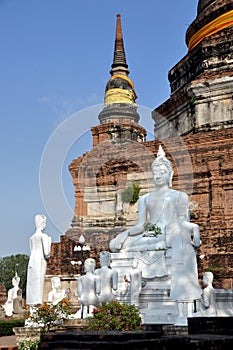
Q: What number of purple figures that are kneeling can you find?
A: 0